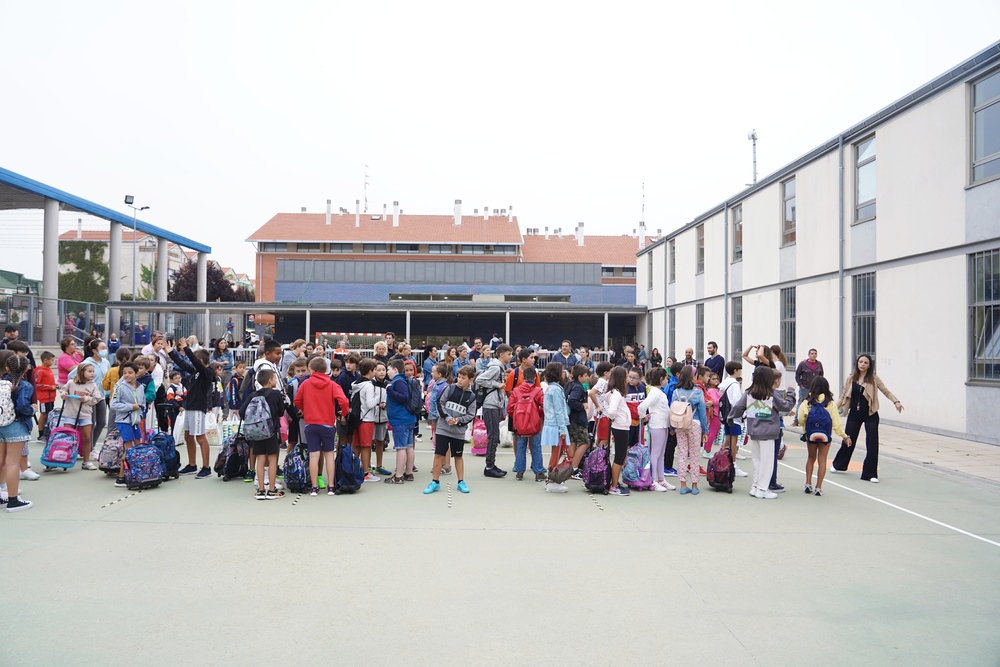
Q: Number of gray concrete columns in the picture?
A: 4